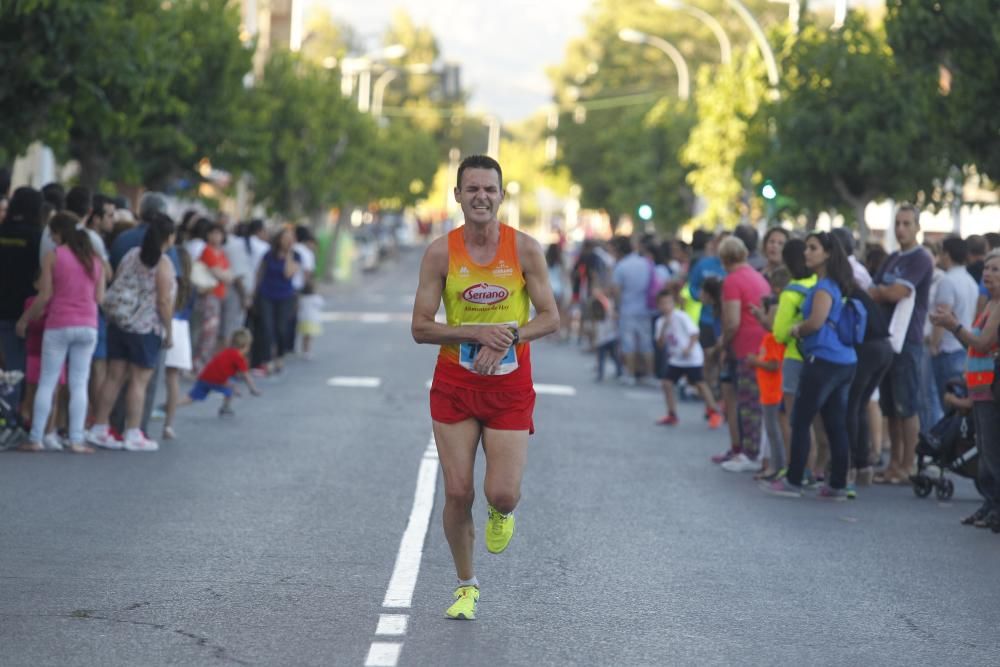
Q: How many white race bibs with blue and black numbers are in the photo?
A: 1